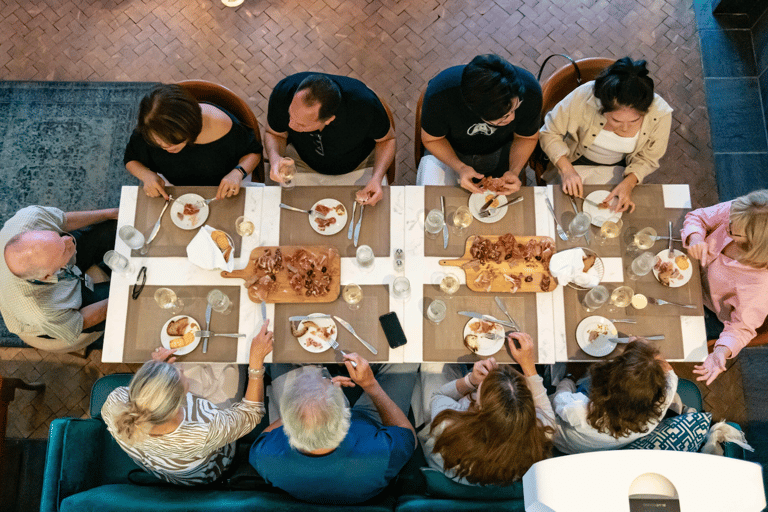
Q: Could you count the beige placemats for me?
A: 9